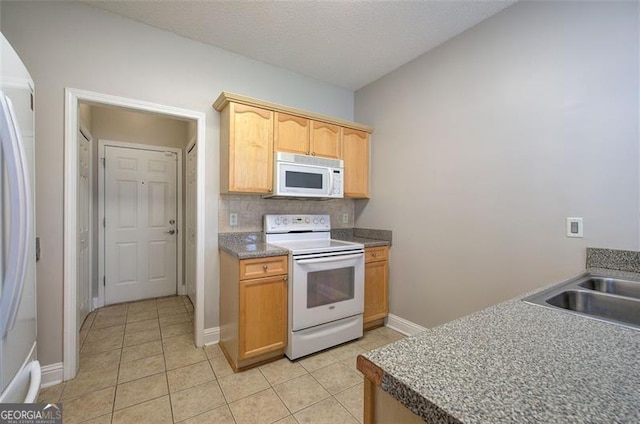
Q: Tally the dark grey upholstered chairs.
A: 0